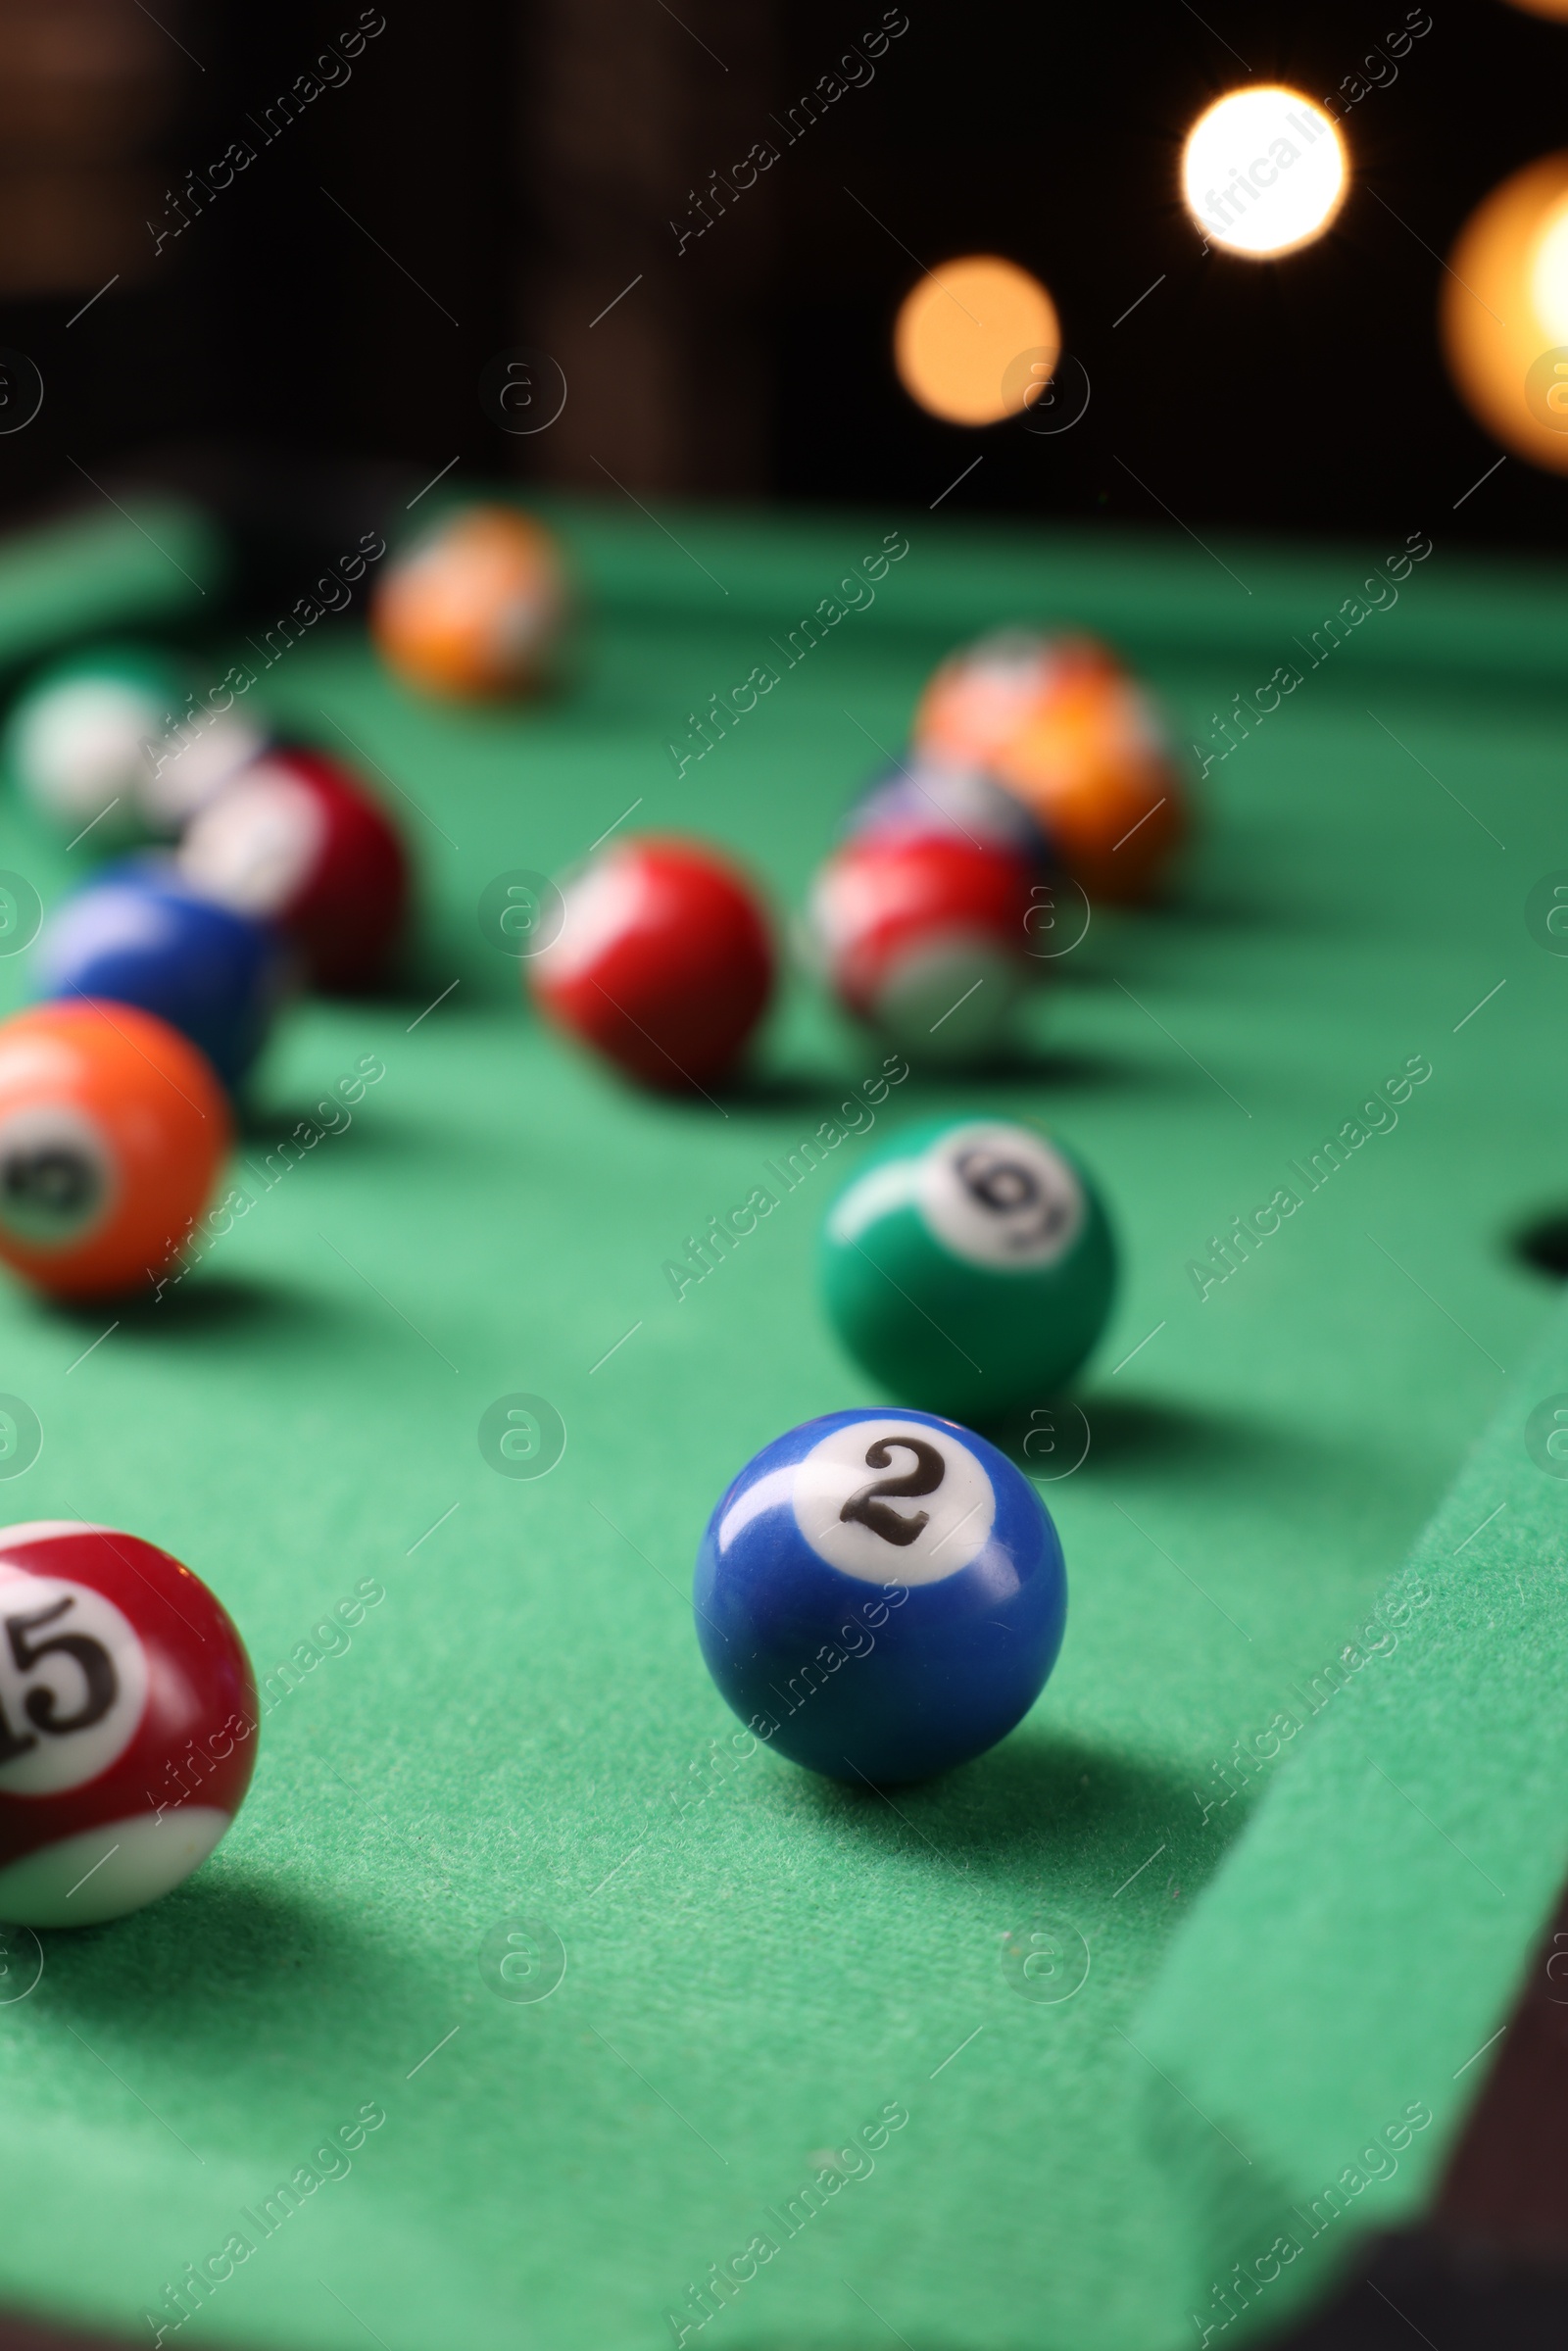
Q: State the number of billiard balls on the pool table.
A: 14